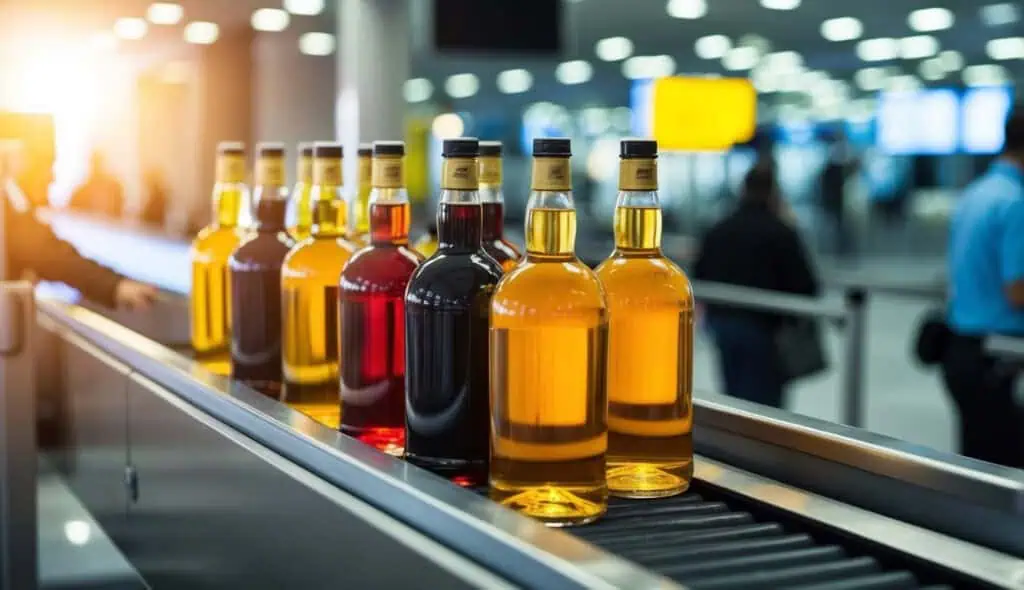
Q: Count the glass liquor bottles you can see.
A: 10